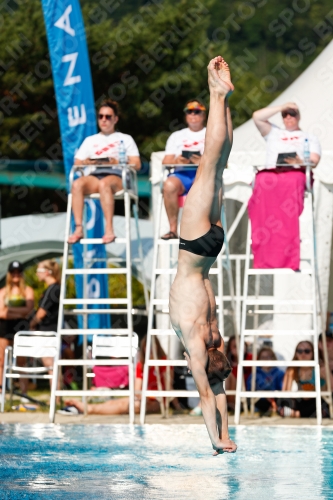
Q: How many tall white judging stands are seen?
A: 3